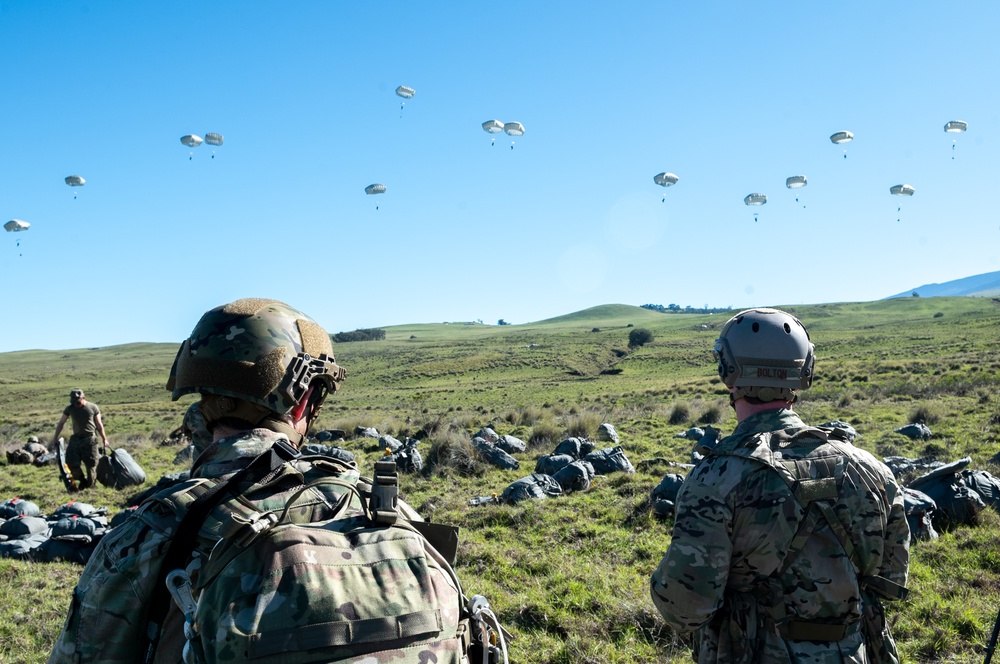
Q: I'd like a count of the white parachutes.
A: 14